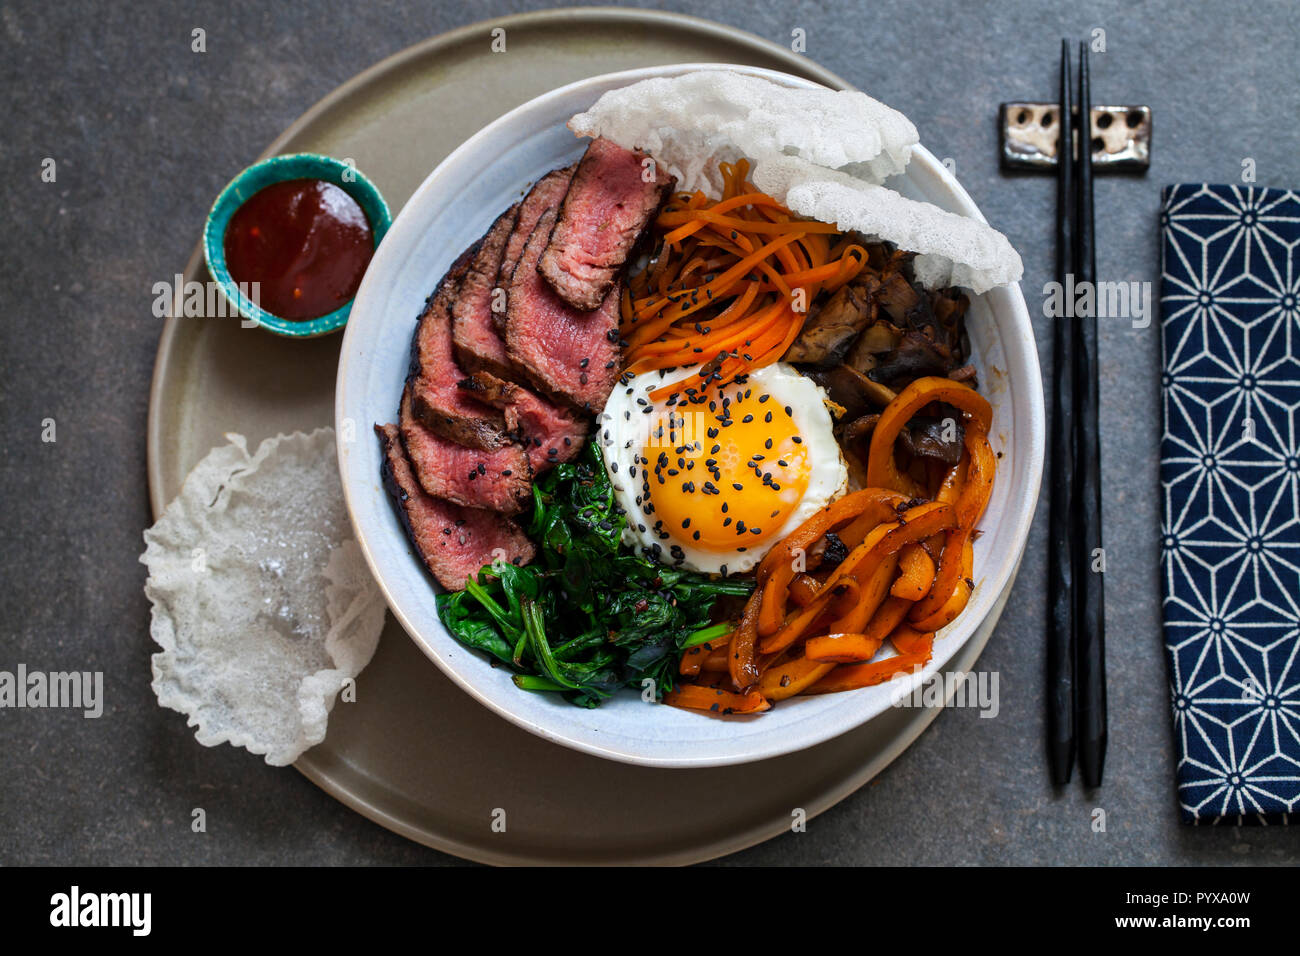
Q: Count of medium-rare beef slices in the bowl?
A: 8